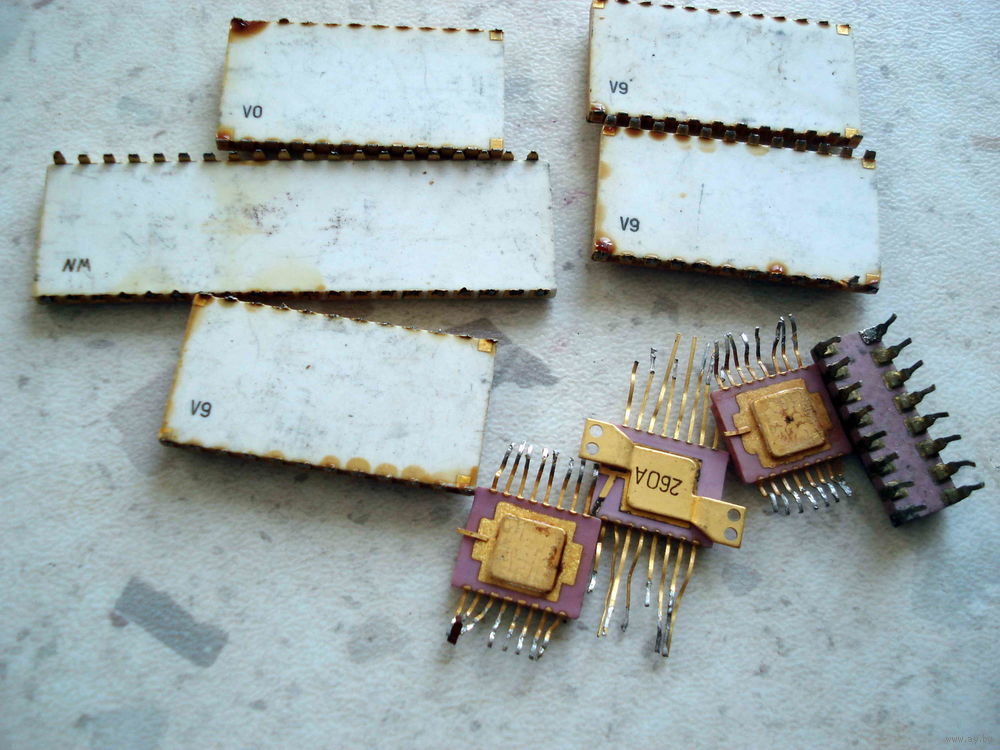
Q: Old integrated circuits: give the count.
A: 9